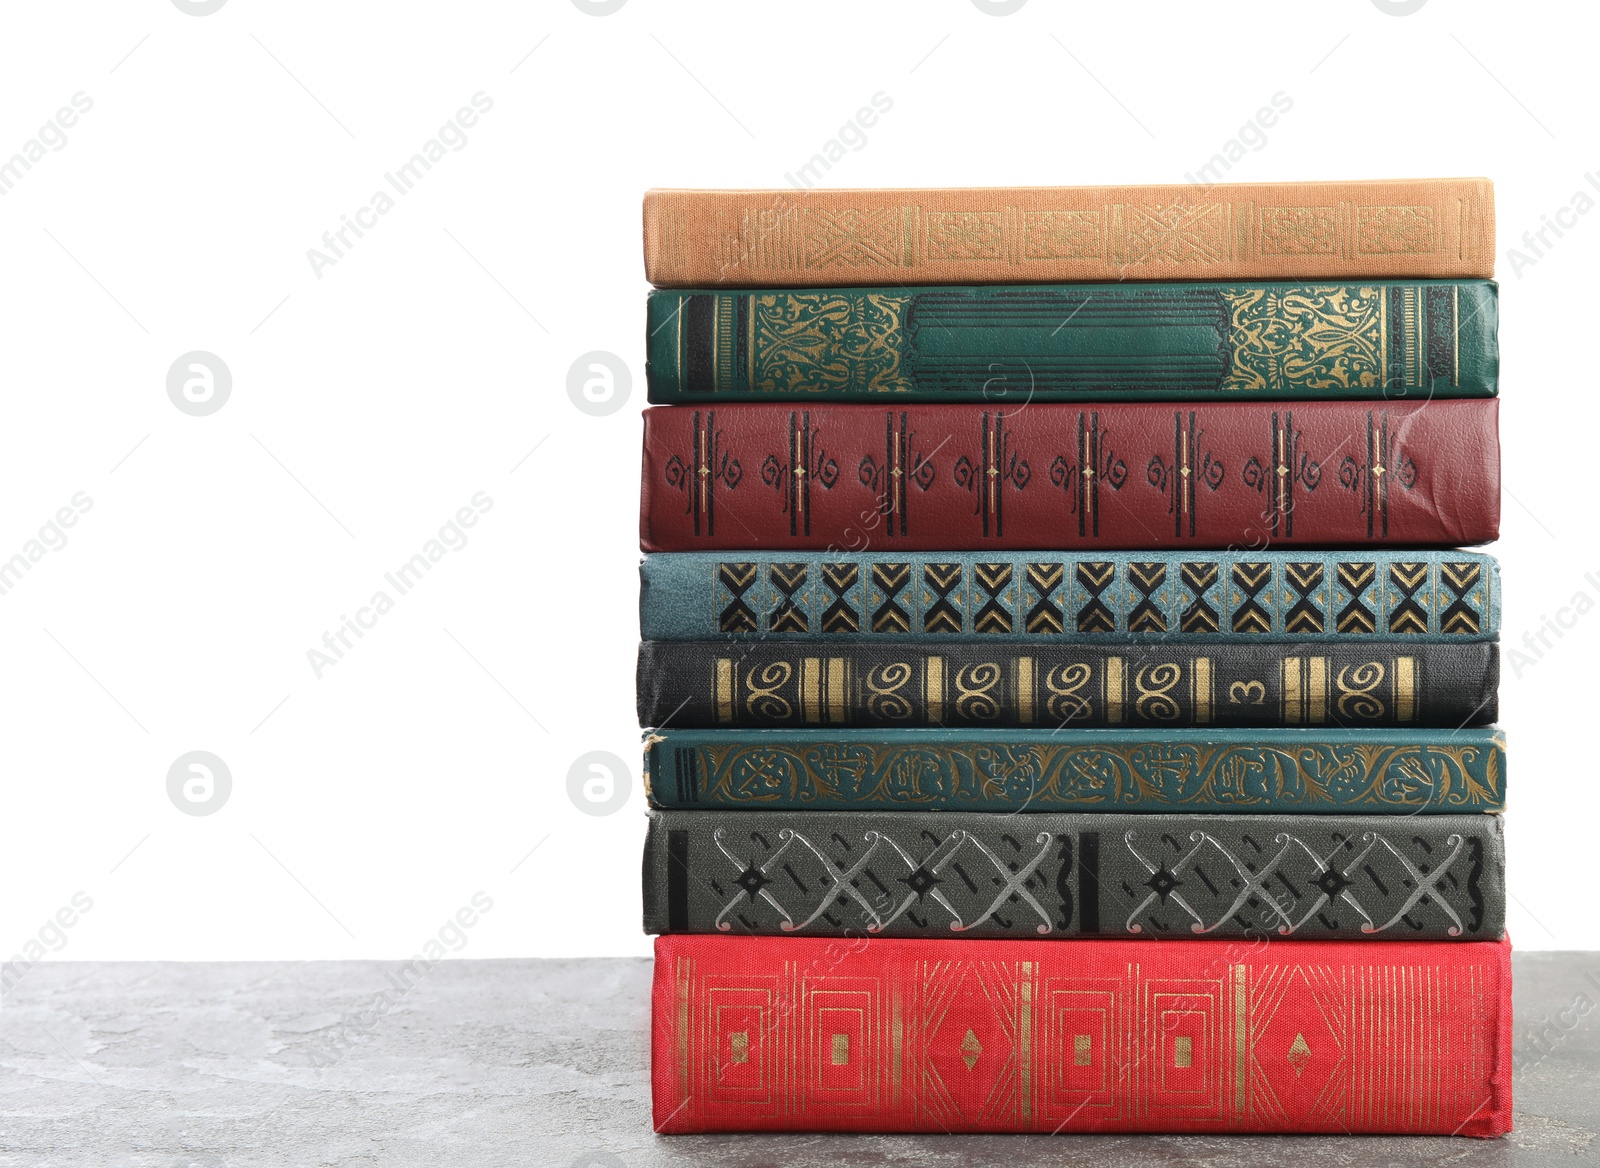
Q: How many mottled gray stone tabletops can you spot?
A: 1